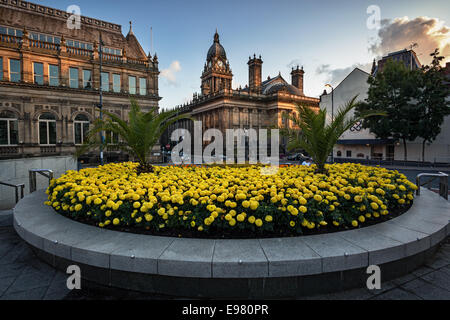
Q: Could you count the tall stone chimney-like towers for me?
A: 2